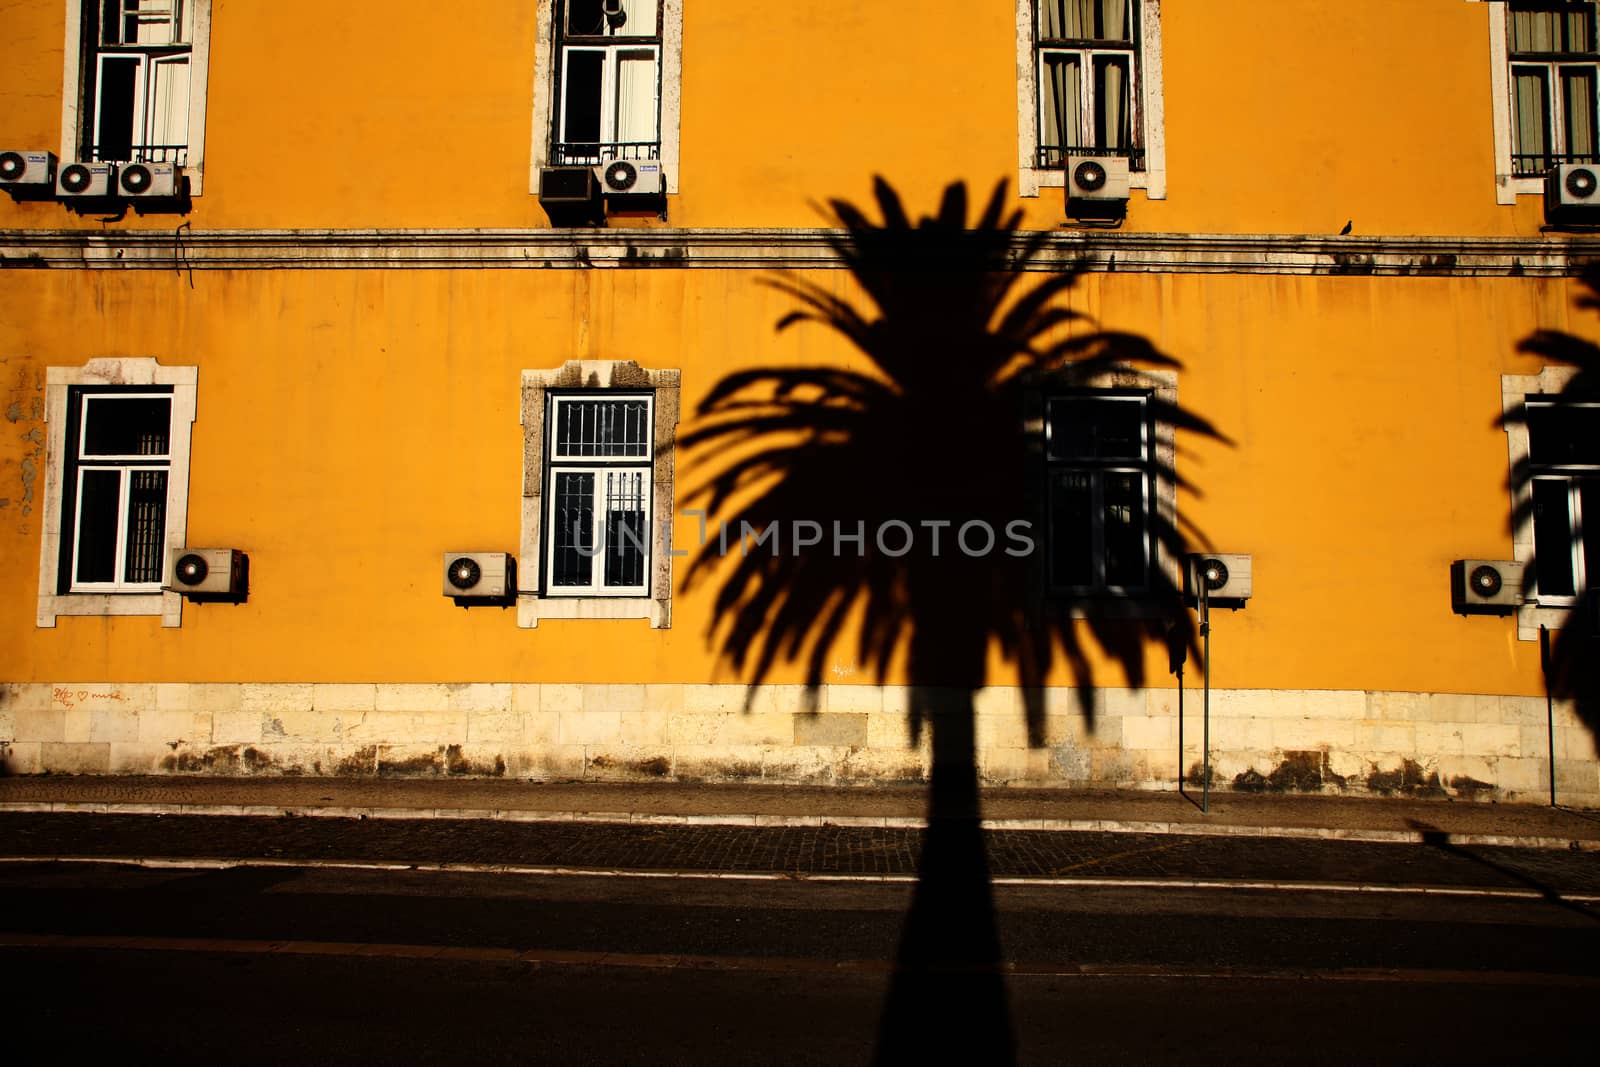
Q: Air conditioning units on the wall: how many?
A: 11